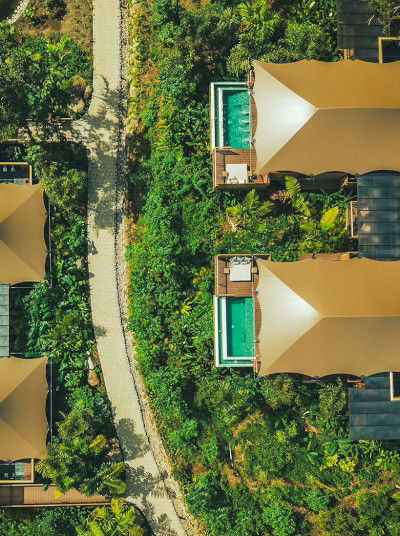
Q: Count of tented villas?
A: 4